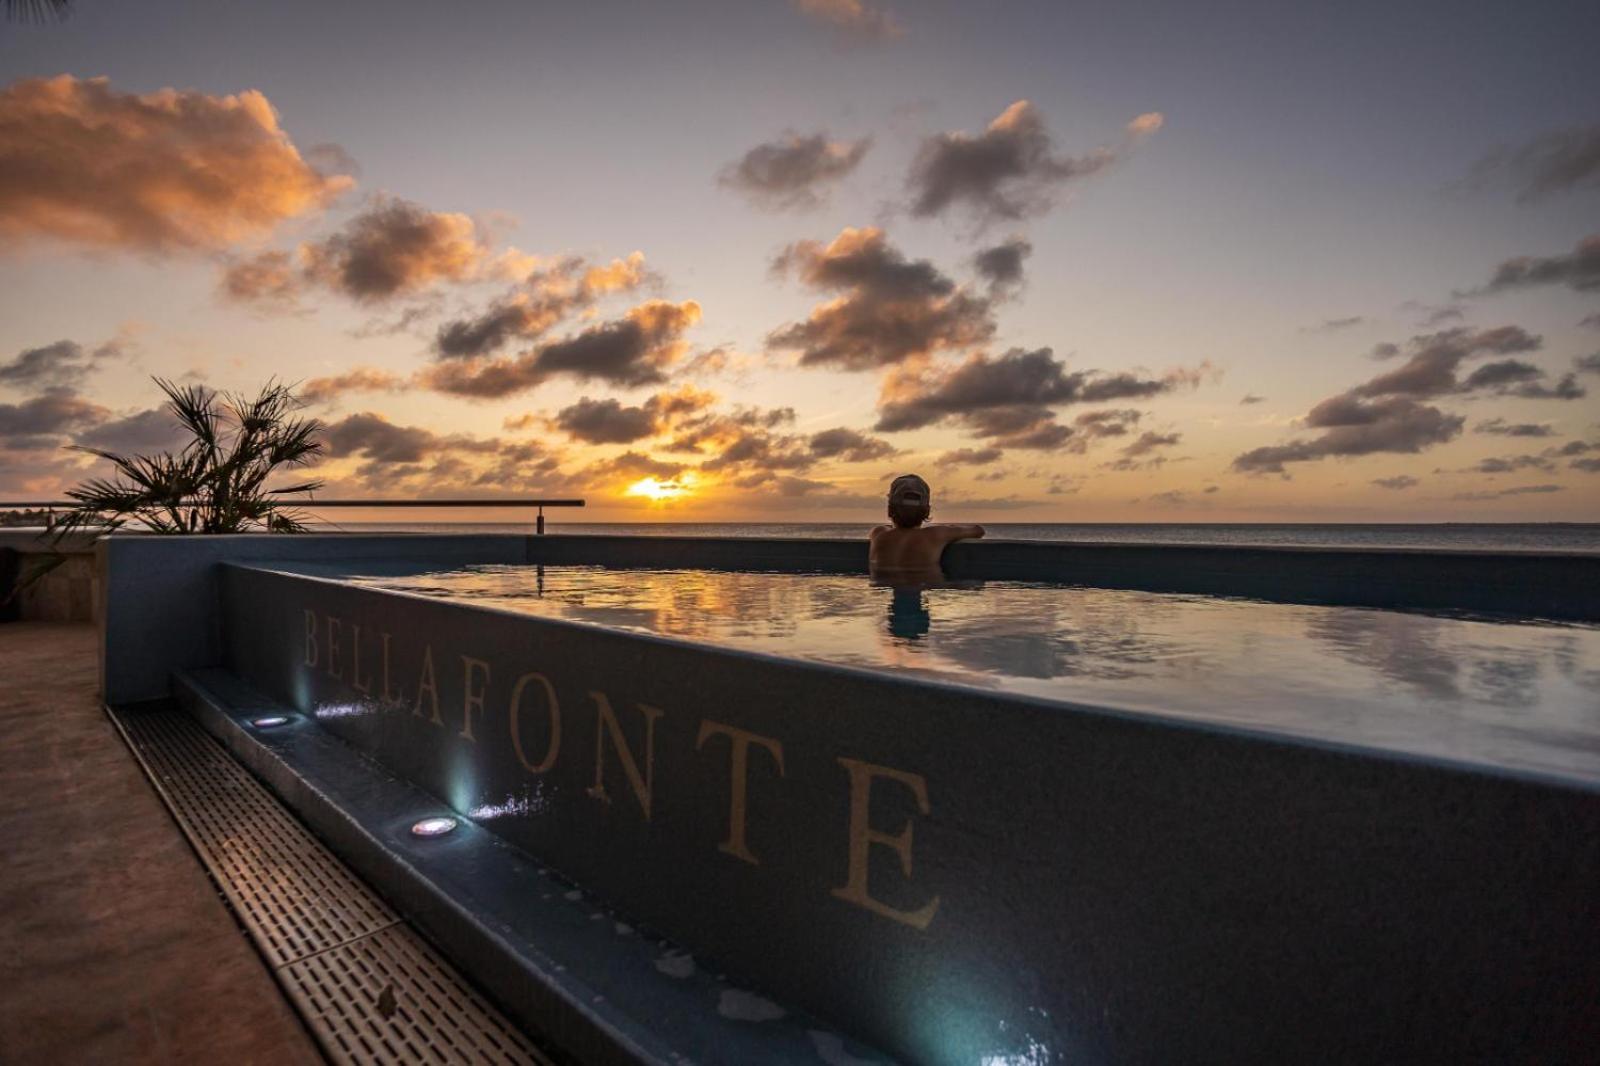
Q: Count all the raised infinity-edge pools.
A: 1